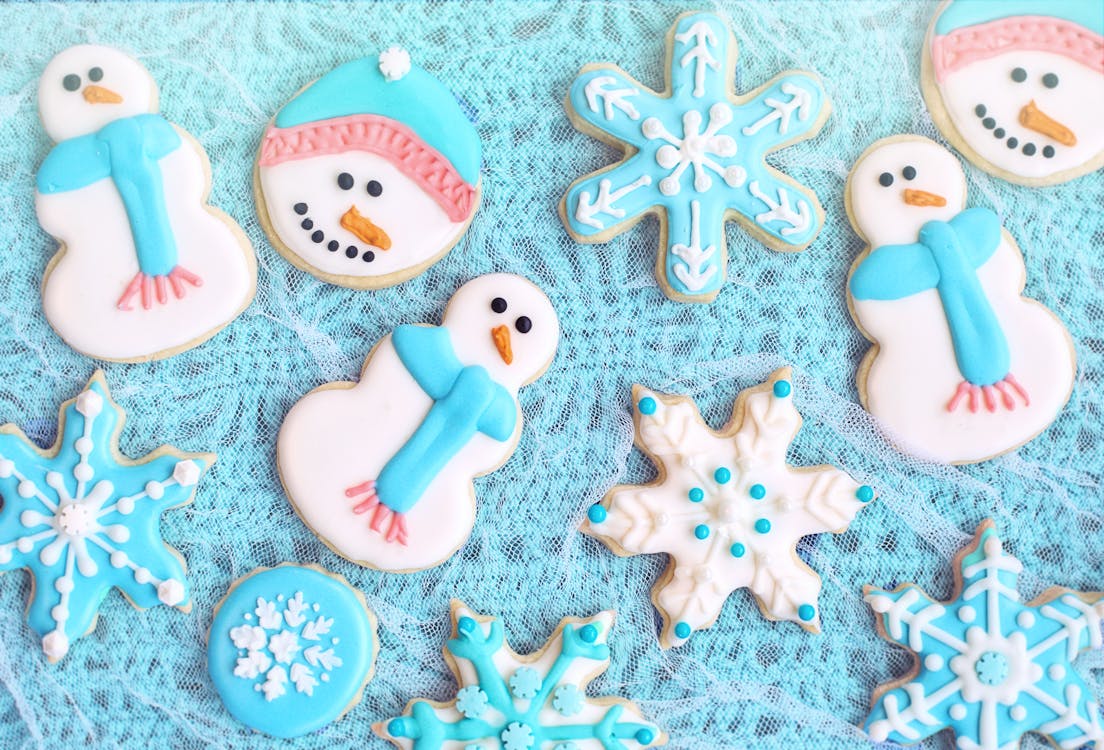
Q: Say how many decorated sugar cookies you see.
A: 11